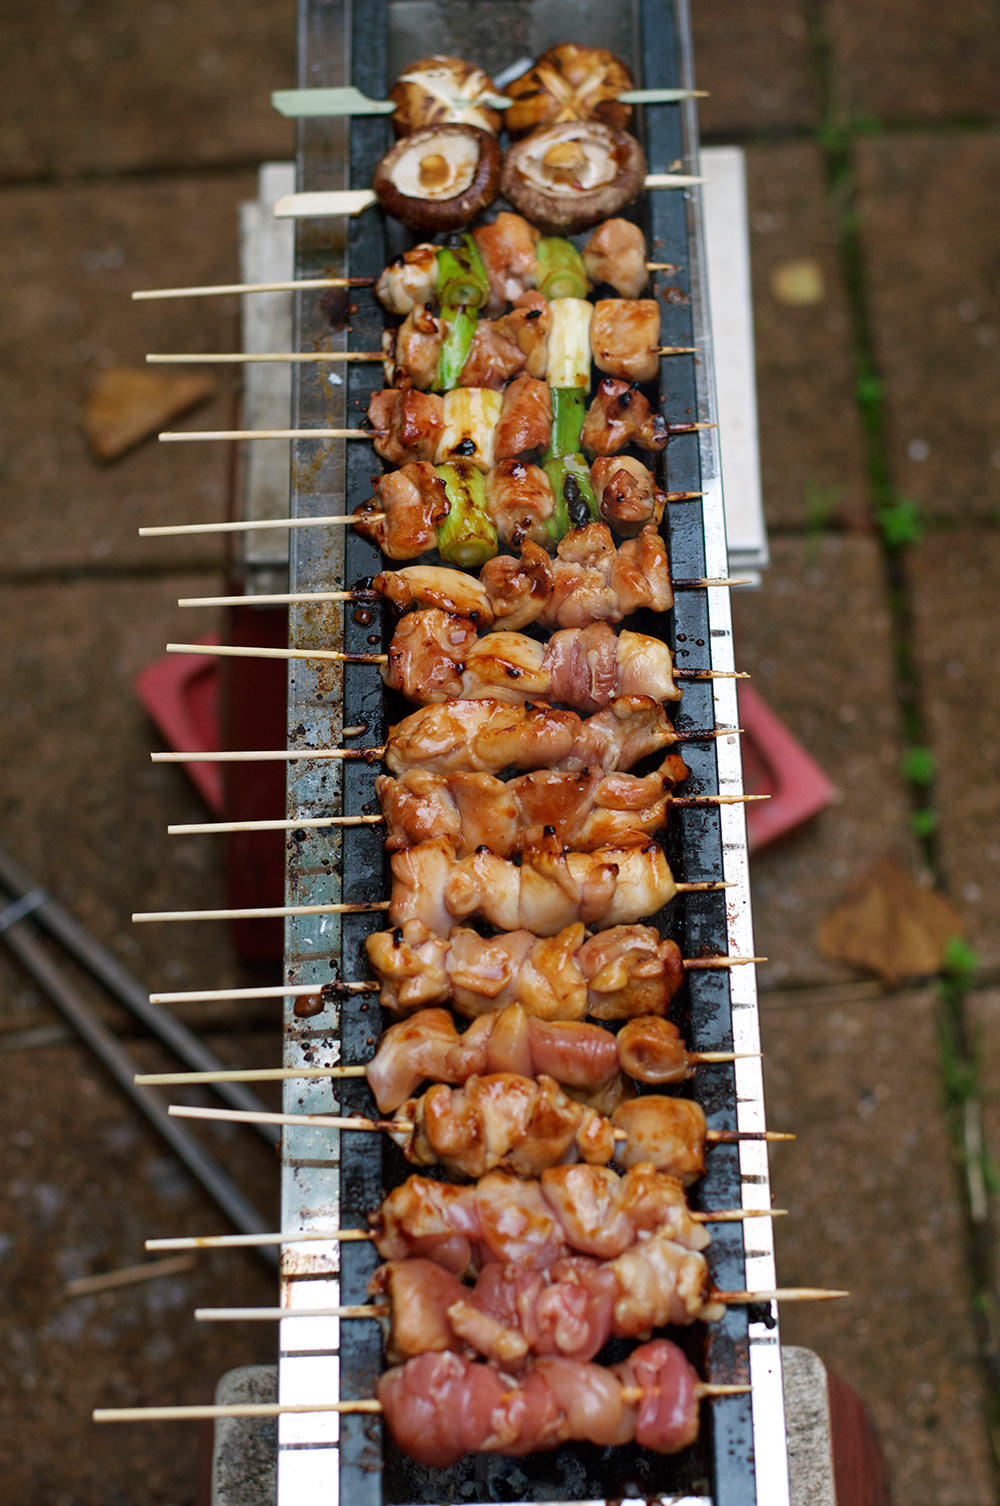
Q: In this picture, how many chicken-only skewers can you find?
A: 11